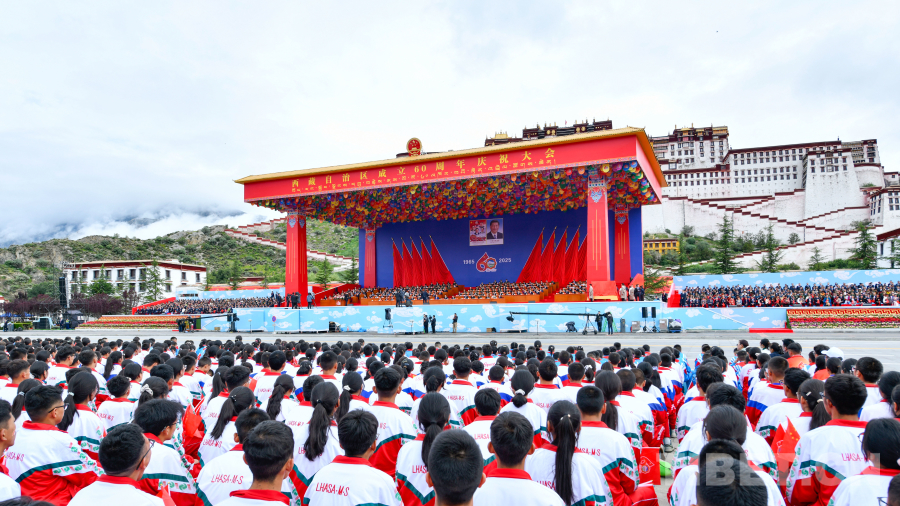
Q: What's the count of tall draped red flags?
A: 10